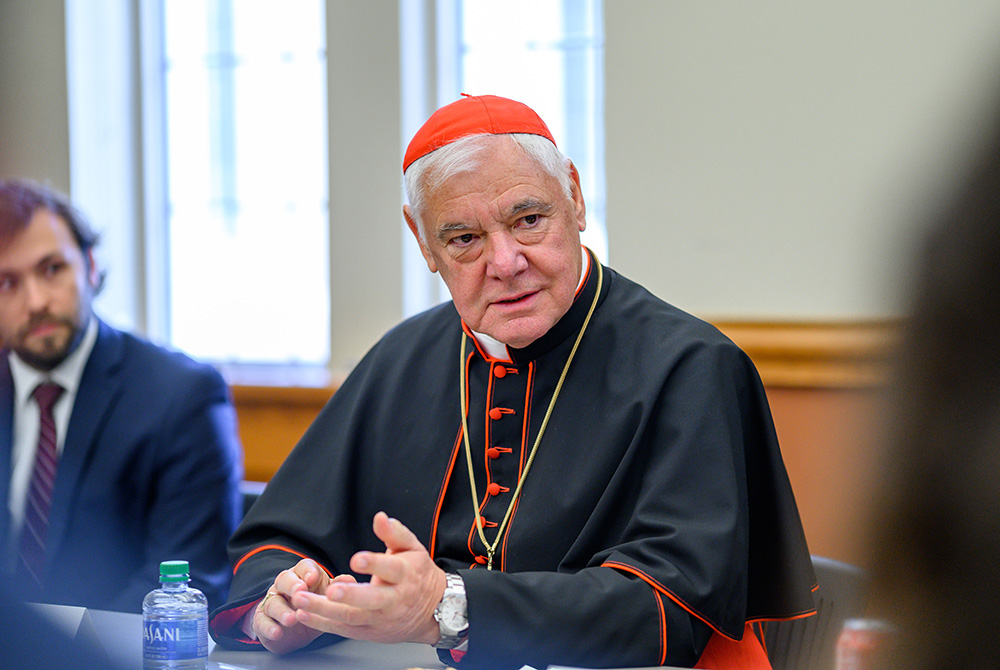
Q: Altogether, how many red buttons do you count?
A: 6